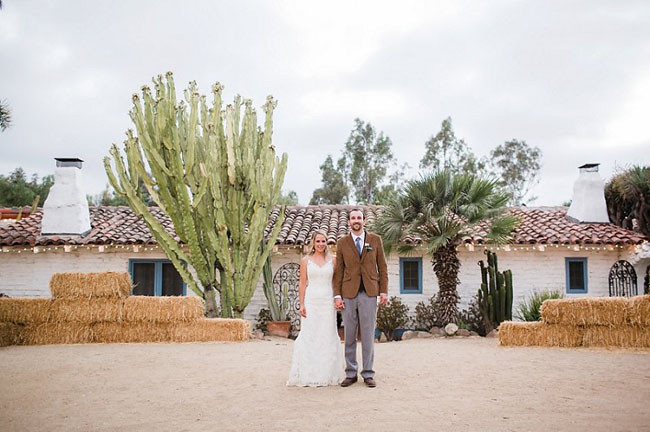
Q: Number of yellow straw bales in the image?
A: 12